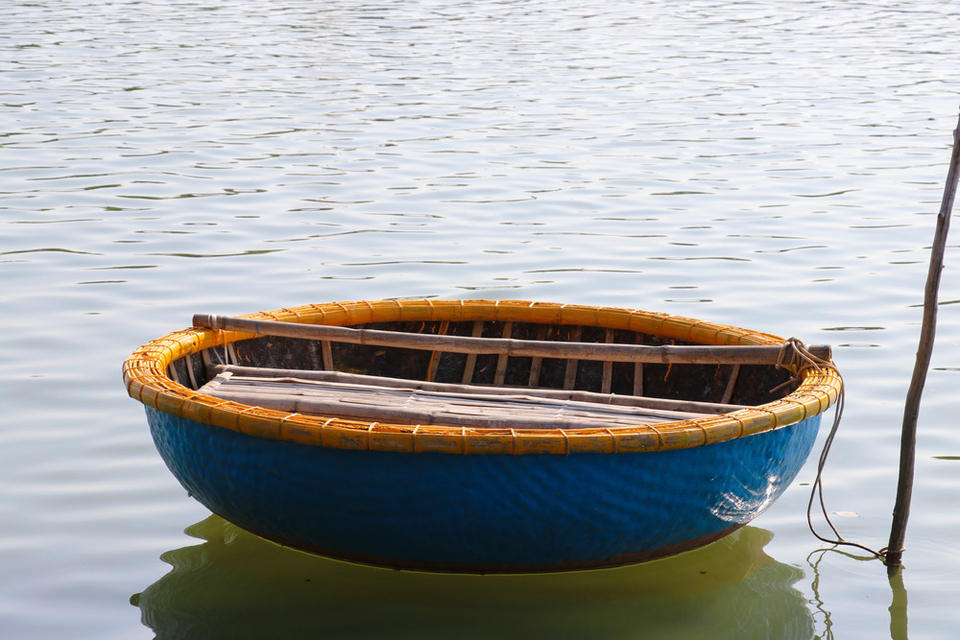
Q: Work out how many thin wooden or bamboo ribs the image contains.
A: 13